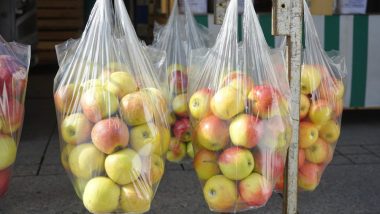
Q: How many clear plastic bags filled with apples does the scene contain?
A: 5